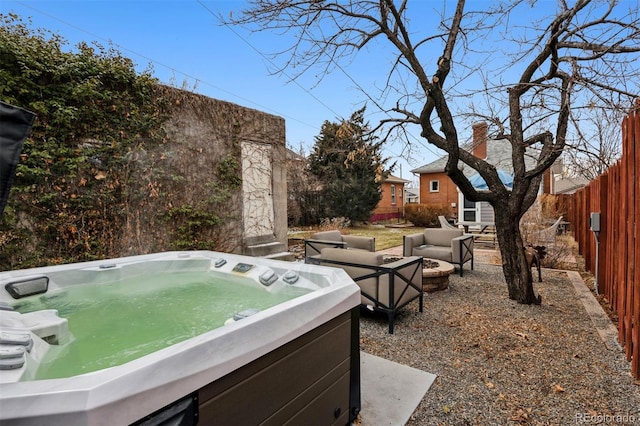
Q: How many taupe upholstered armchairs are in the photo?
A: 3